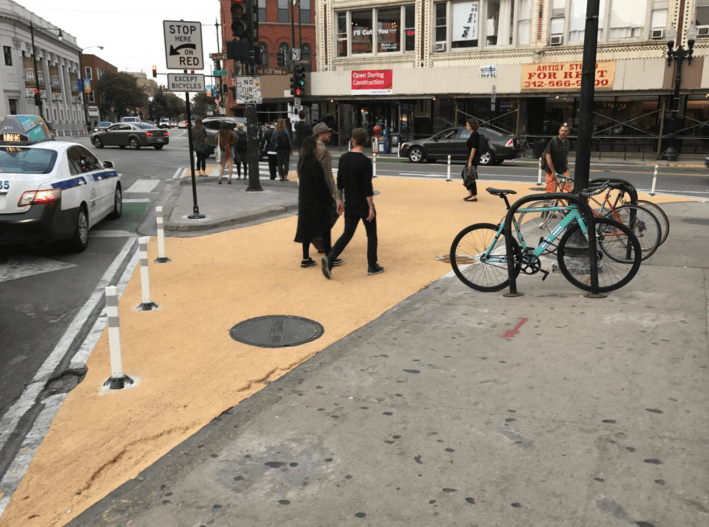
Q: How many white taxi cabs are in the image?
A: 1